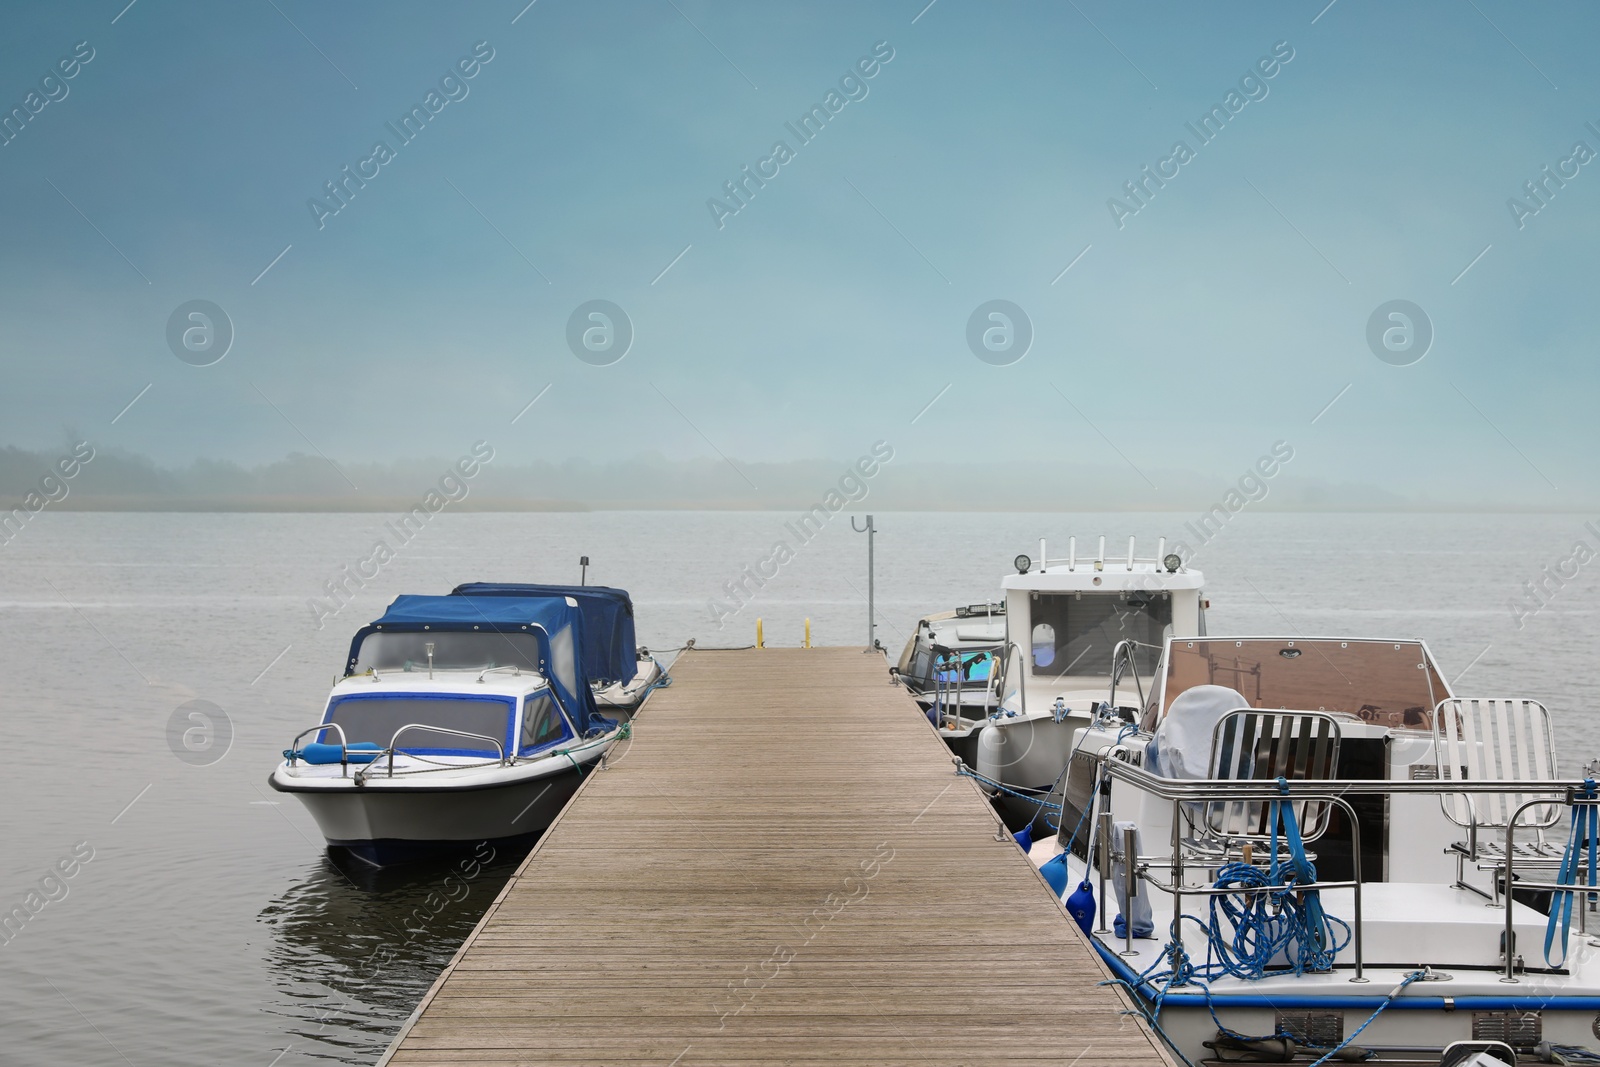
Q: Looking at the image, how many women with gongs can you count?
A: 0